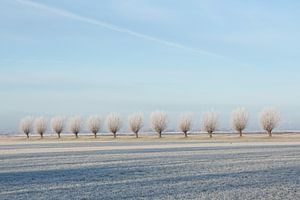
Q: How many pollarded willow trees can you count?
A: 12